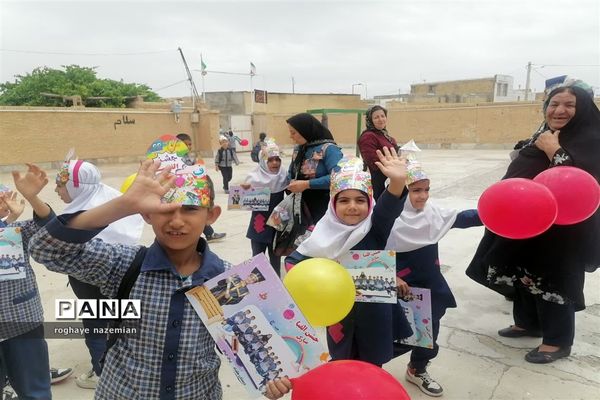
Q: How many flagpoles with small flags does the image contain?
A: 2